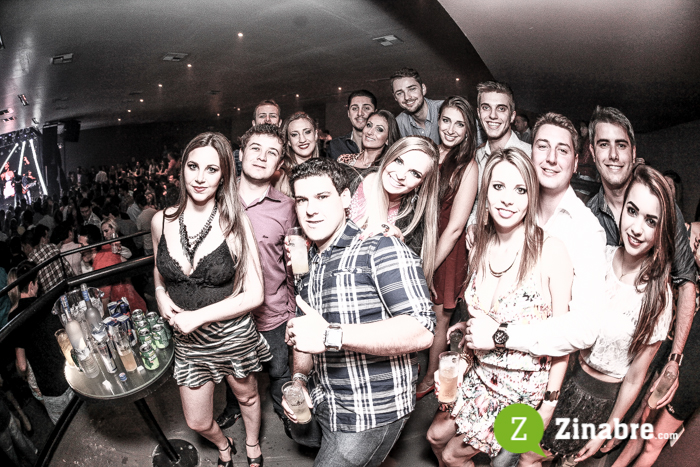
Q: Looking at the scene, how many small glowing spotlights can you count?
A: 11